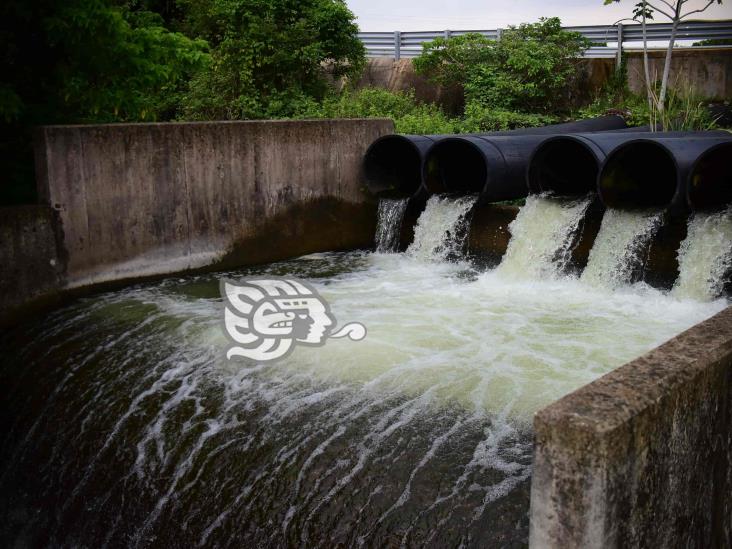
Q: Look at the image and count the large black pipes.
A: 5